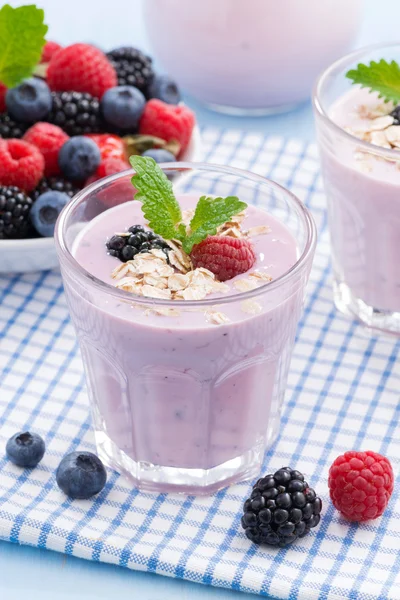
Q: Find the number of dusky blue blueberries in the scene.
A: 8